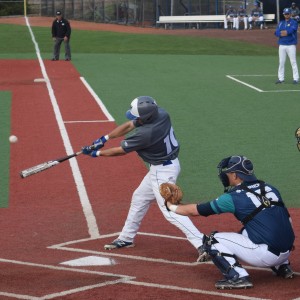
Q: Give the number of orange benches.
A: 0